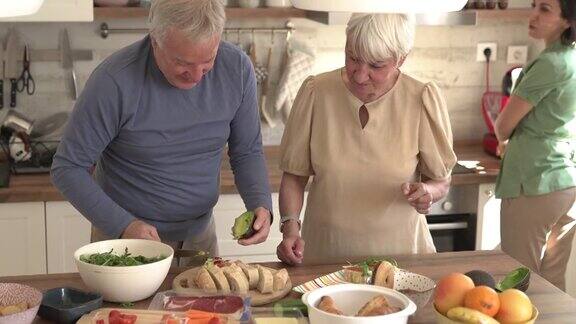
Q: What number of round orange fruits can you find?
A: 3